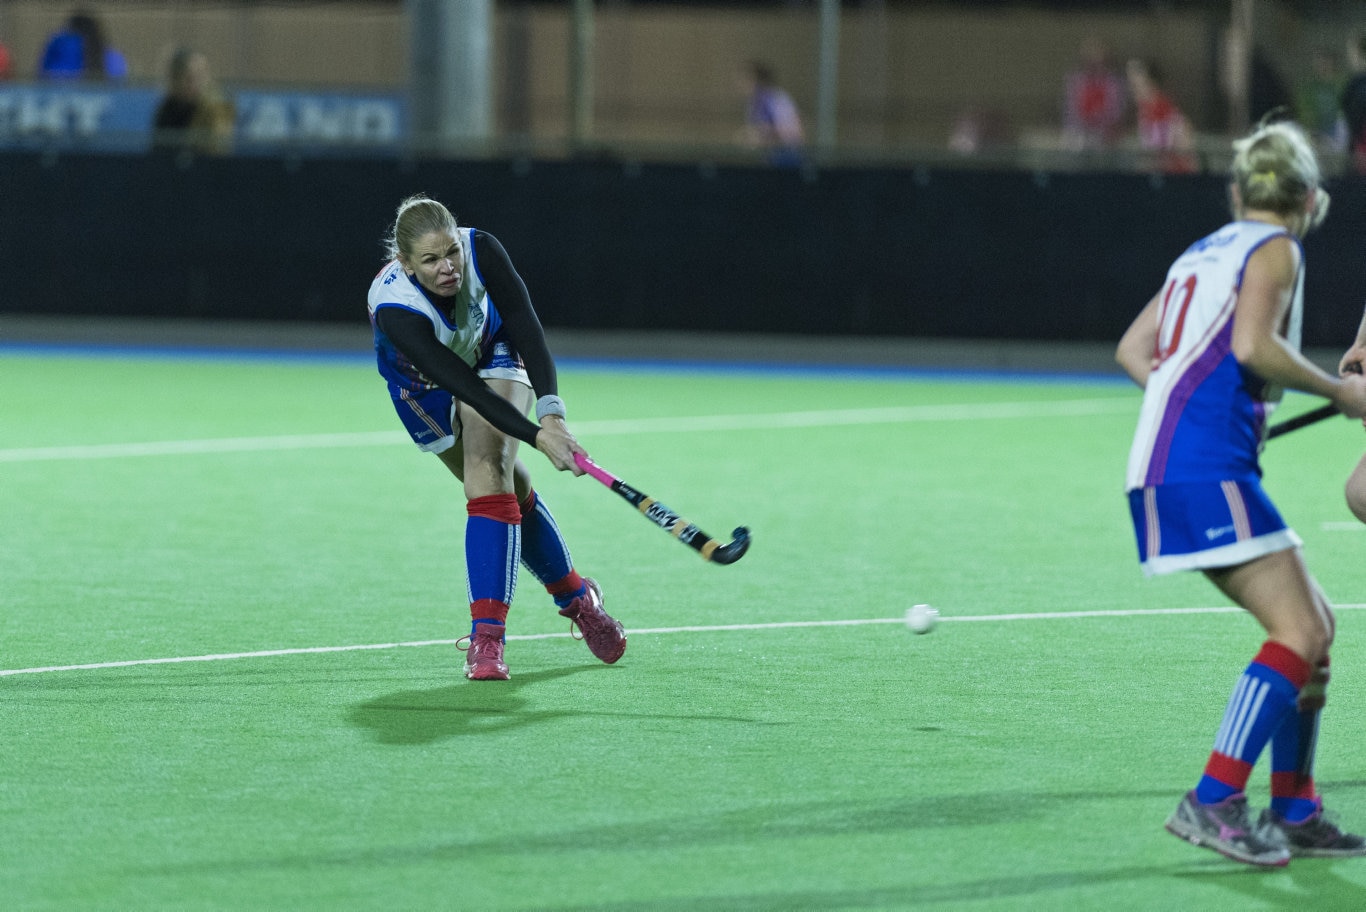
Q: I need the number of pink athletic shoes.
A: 2